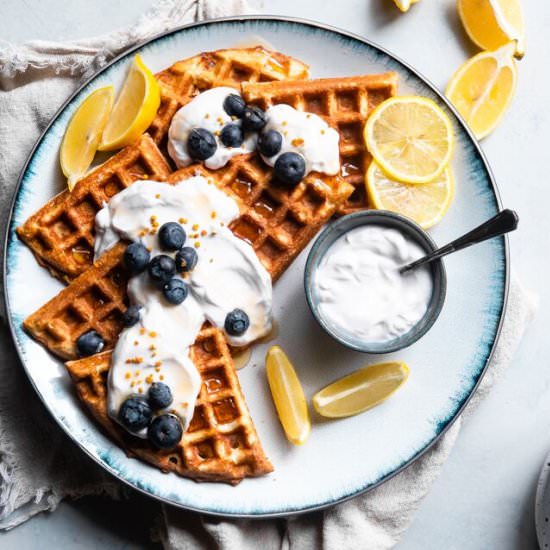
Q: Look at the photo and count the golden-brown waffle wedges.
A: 6